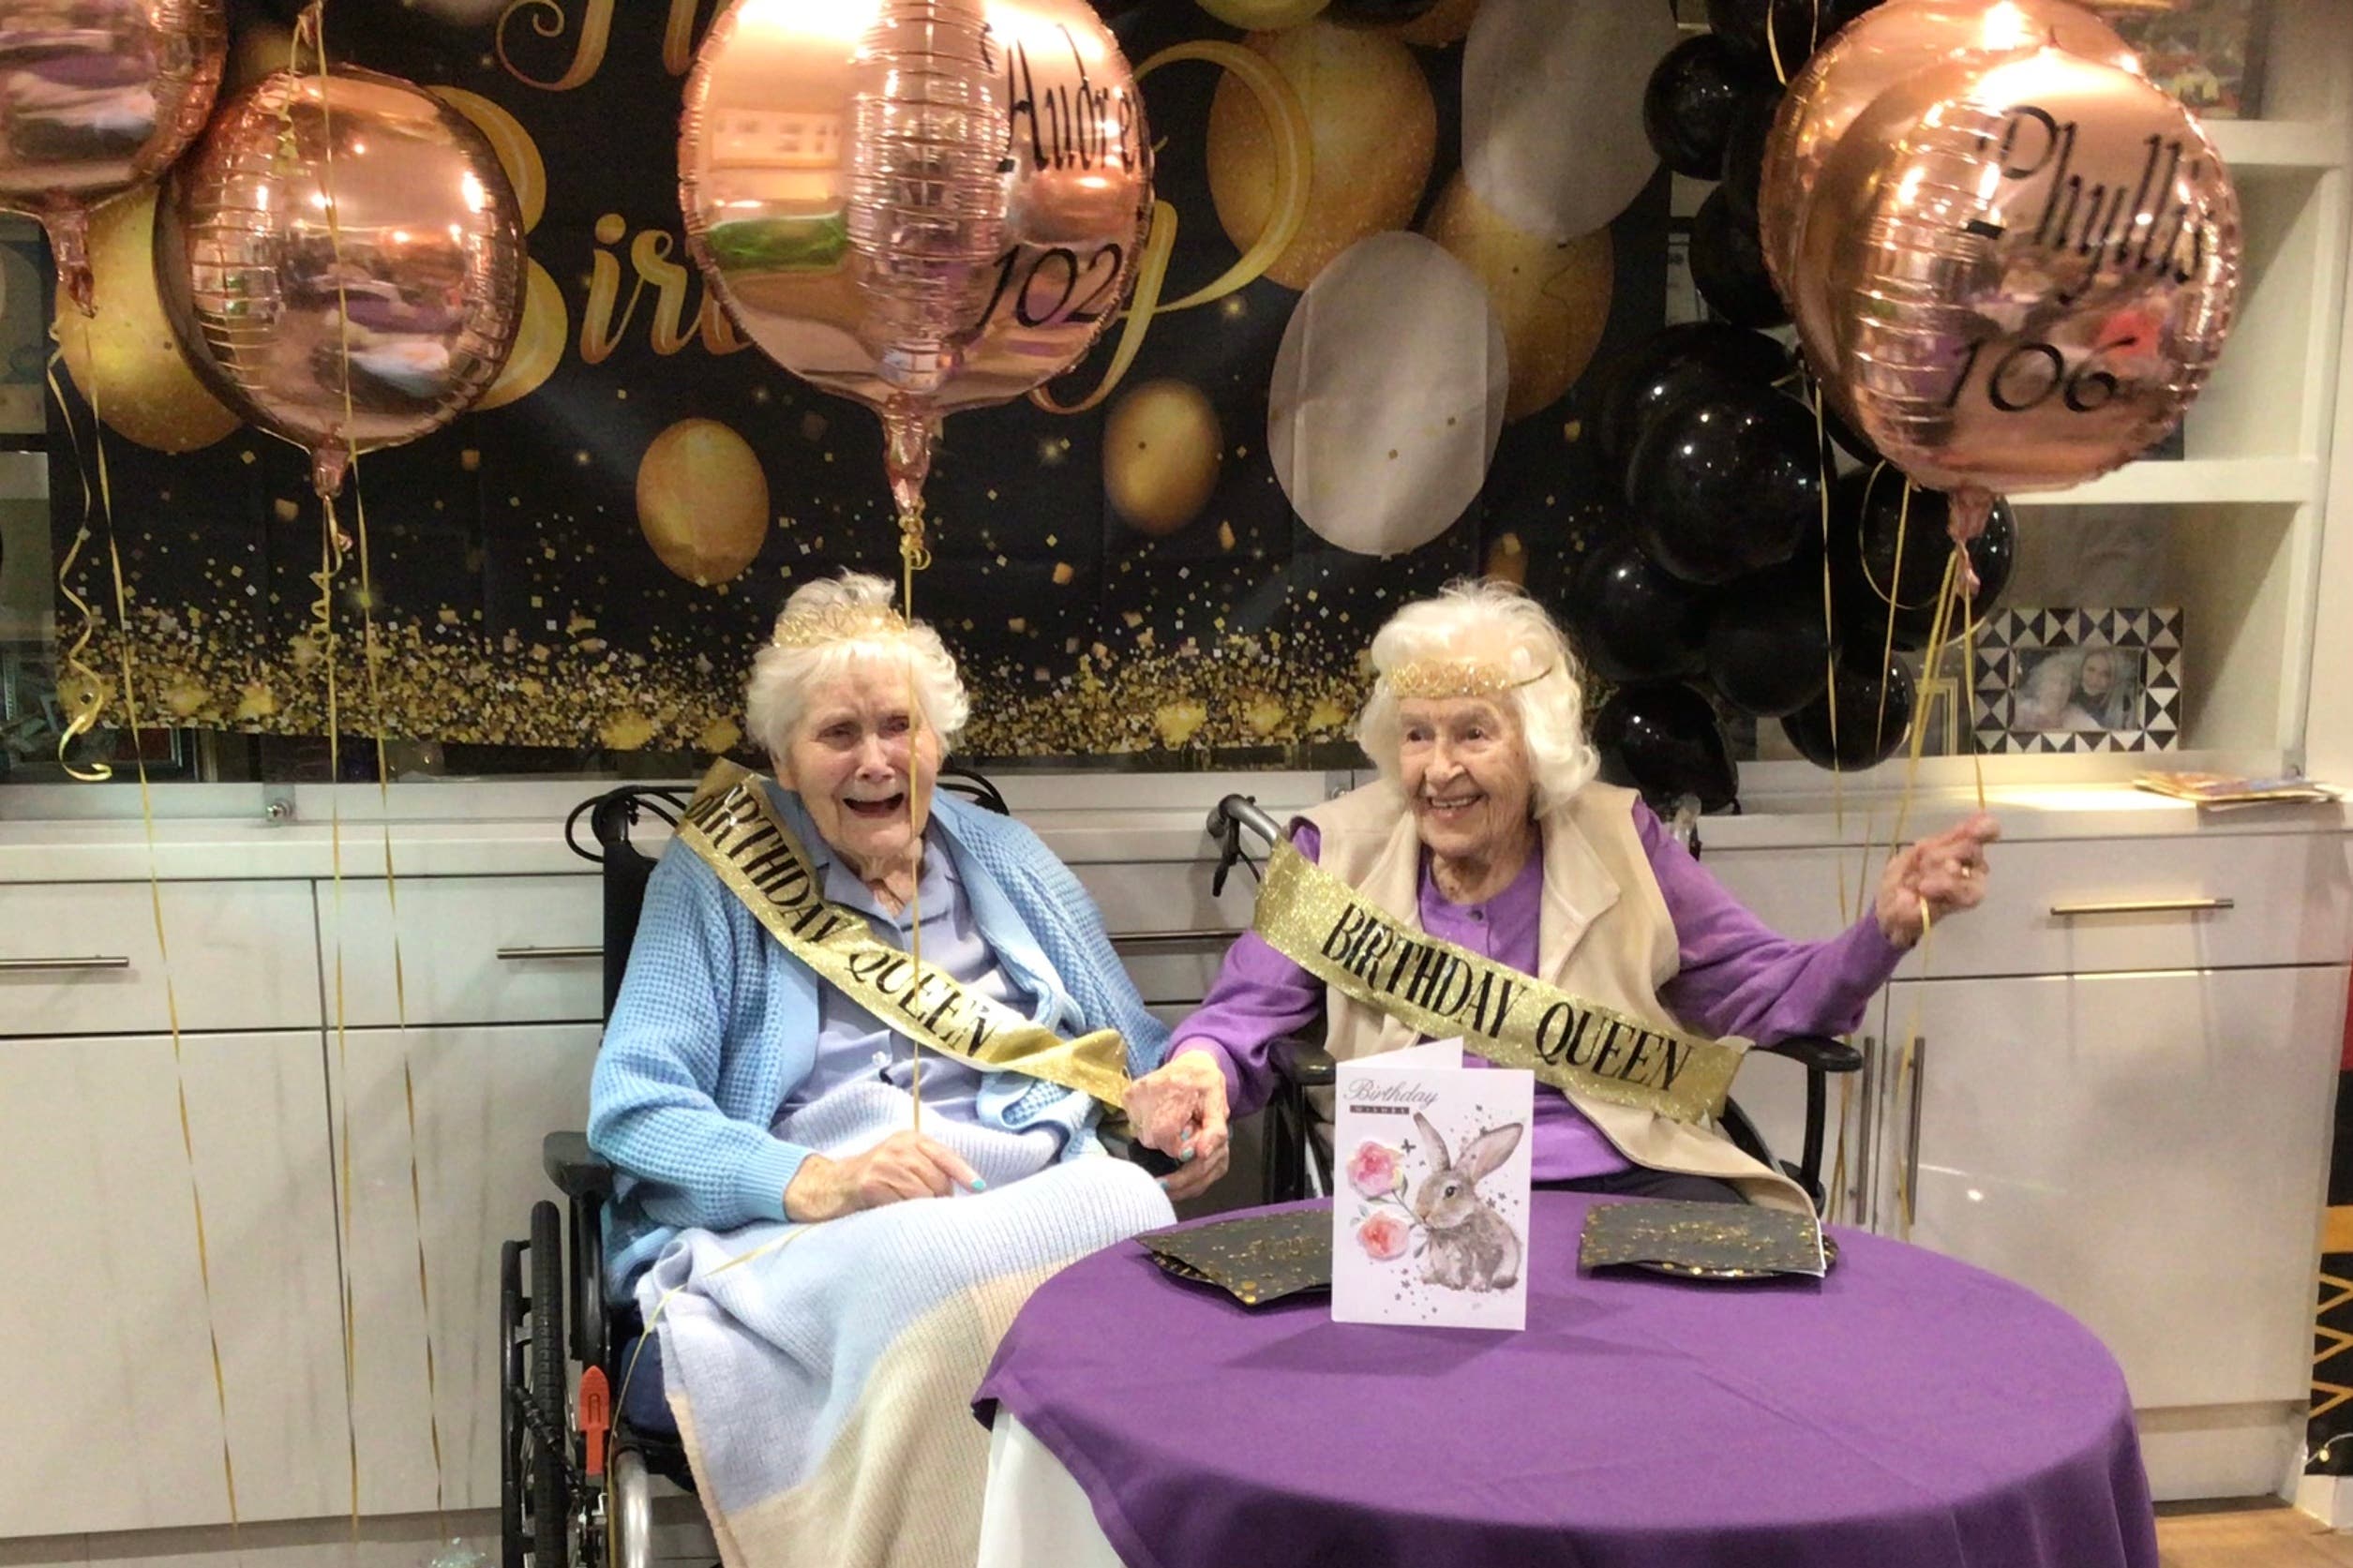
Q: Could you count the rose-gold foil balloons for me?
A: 5